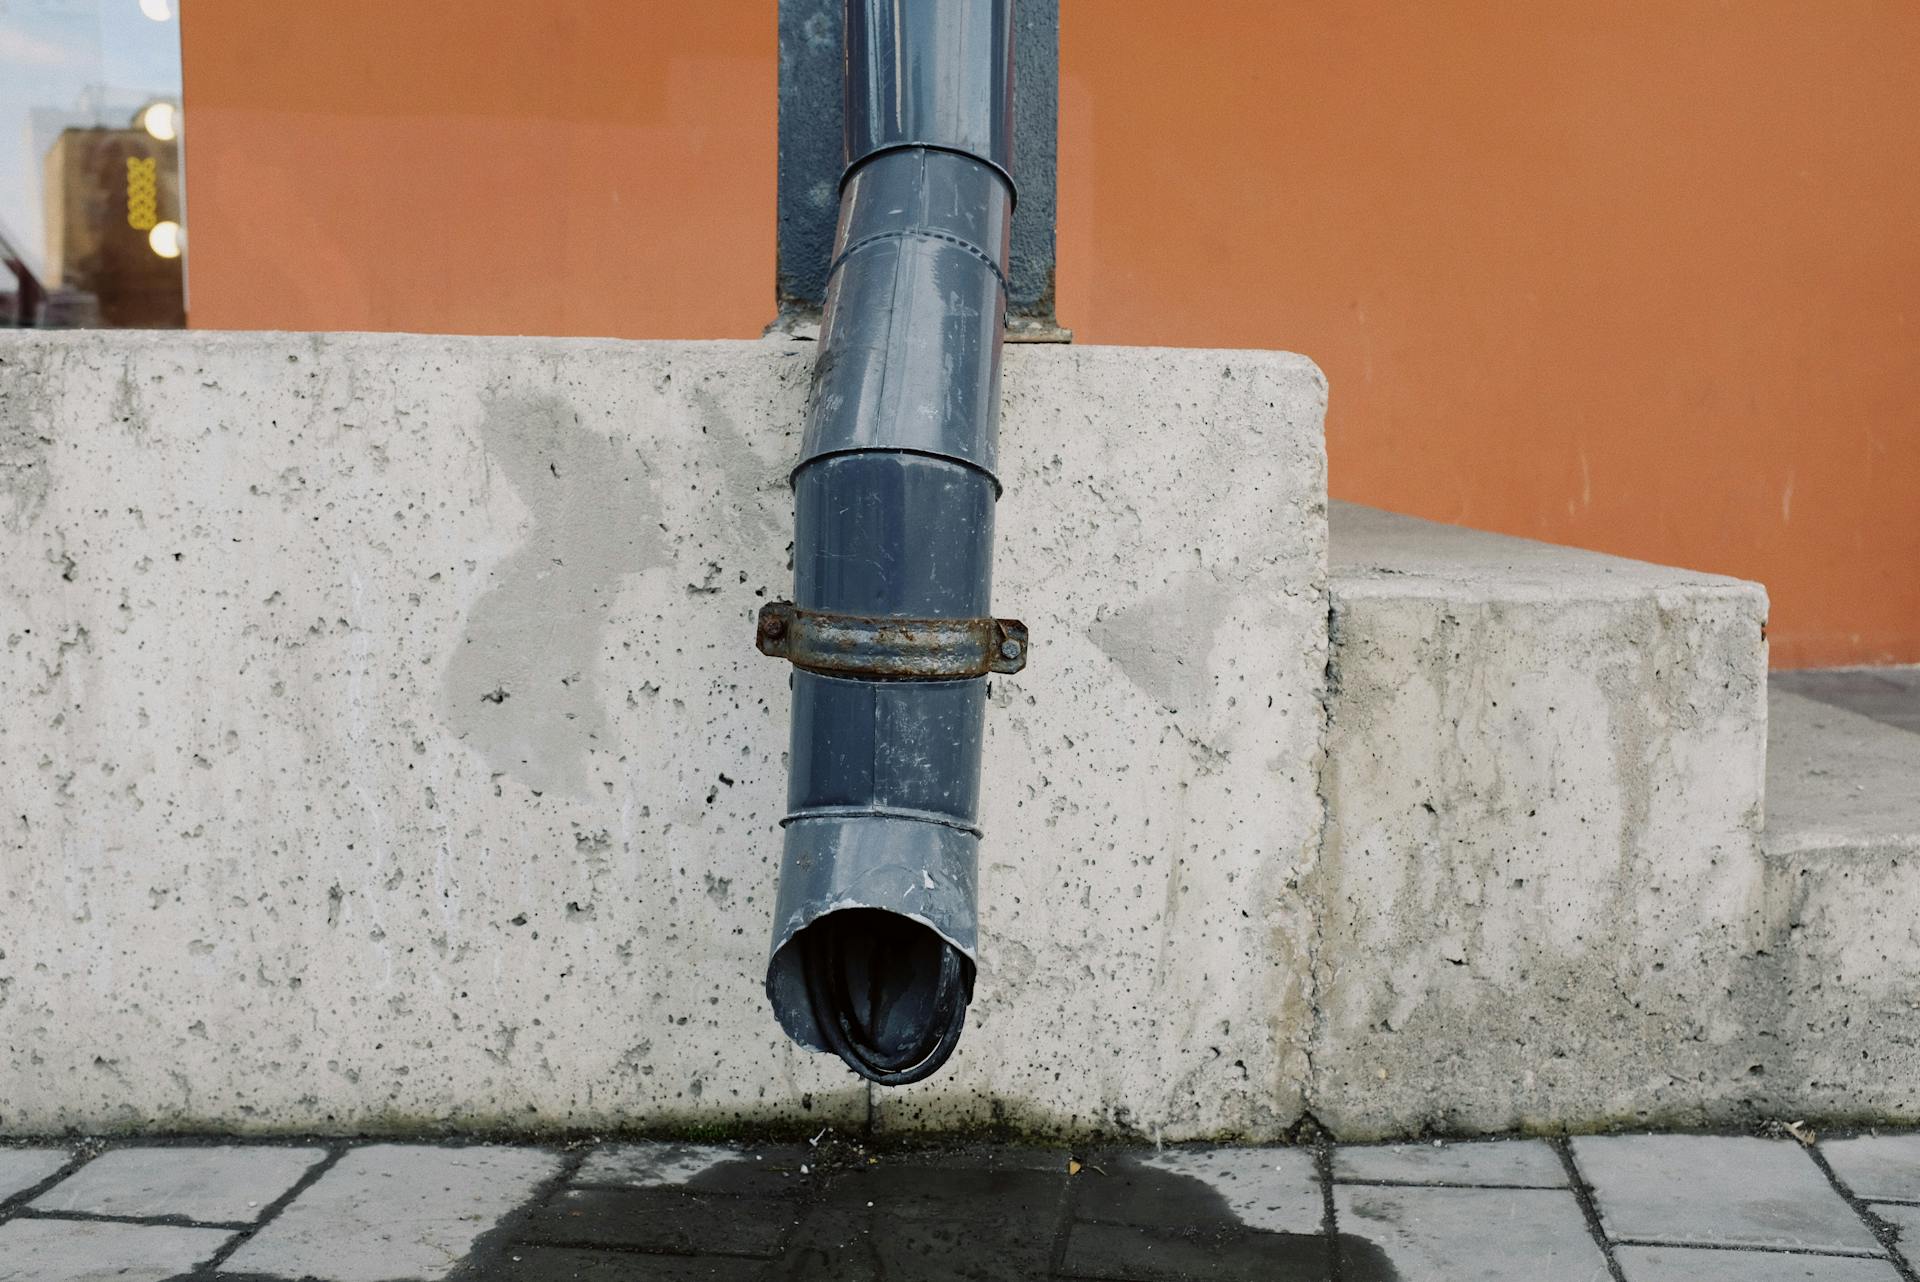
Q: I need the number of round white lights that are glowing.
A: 3